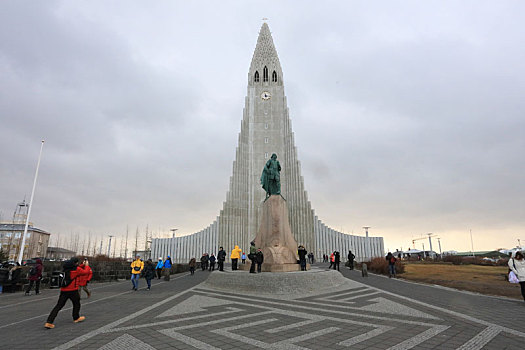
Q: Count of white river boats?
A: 0